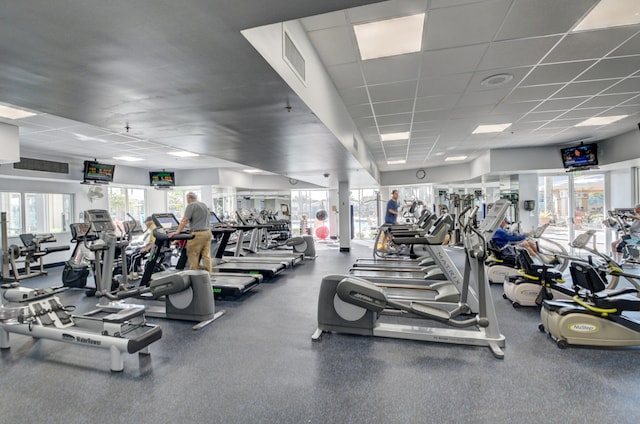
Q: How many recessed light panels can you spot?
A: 11